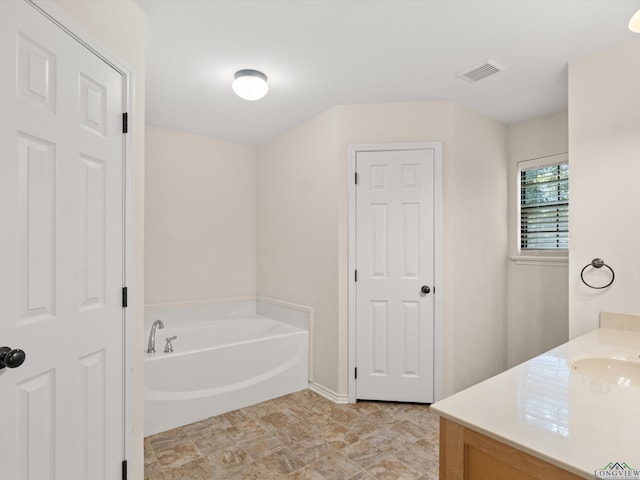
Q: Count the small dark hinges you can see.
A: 6